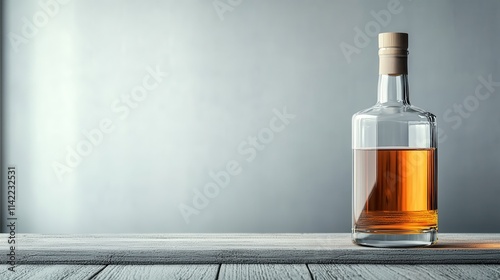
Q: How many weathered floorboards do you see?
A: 4